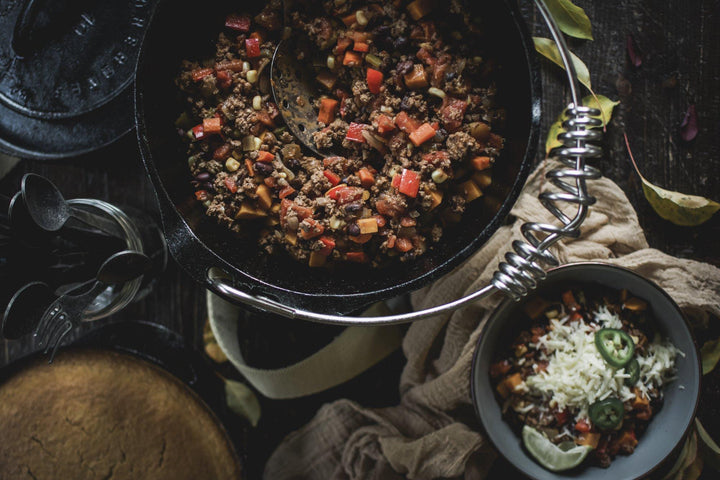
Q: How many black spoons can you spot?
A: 4